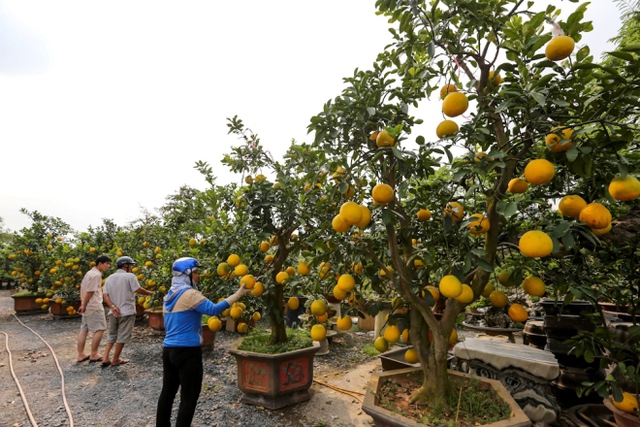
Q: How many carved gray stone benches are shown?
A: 1